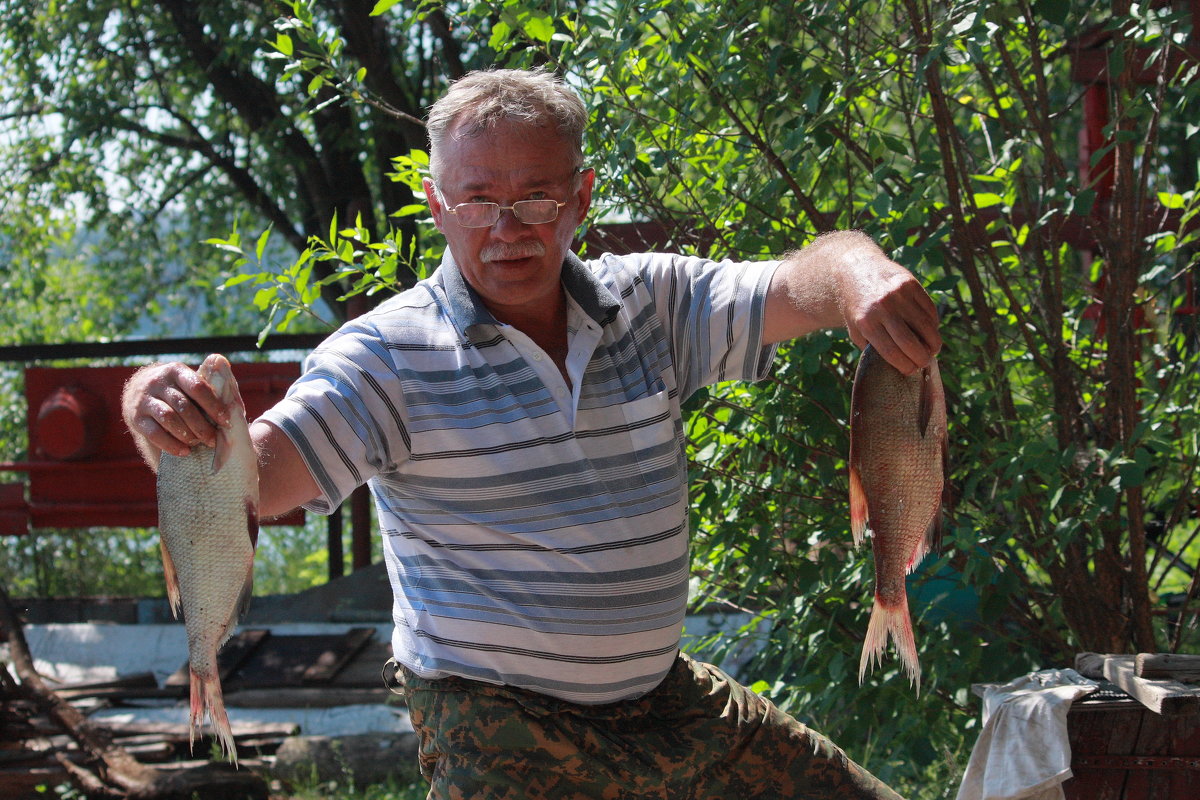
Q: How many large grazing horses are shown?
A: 0